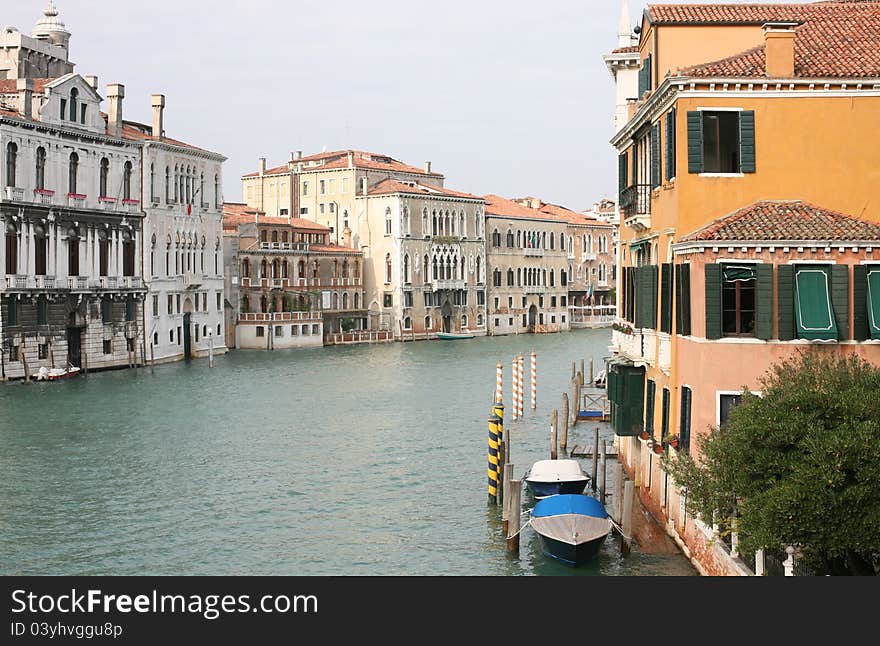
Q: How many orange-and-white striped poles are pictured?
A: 4